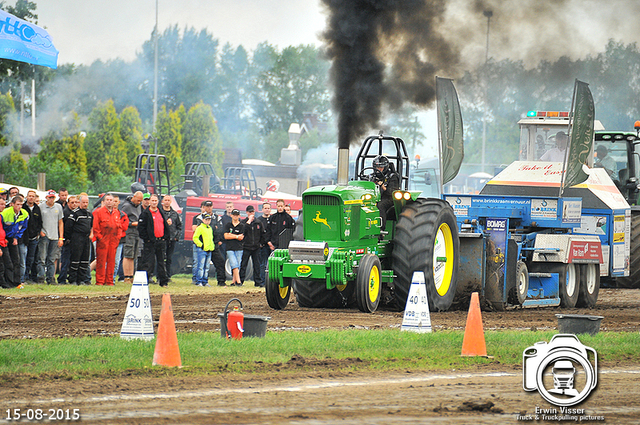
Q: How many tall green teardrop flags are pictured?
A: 2